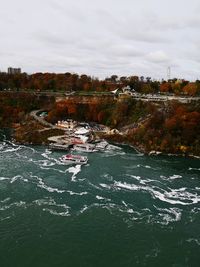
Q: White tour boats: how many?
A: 2